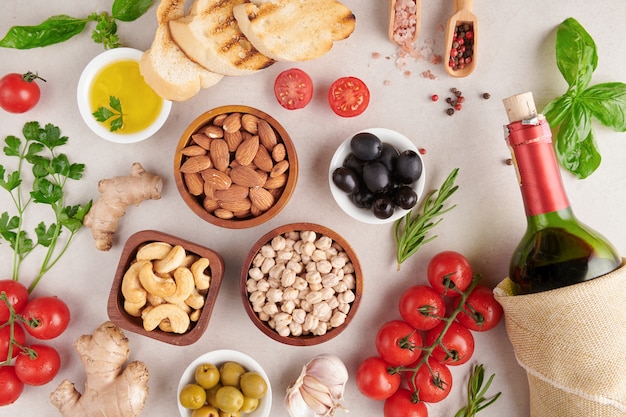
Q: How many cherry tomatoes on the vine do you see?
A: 13